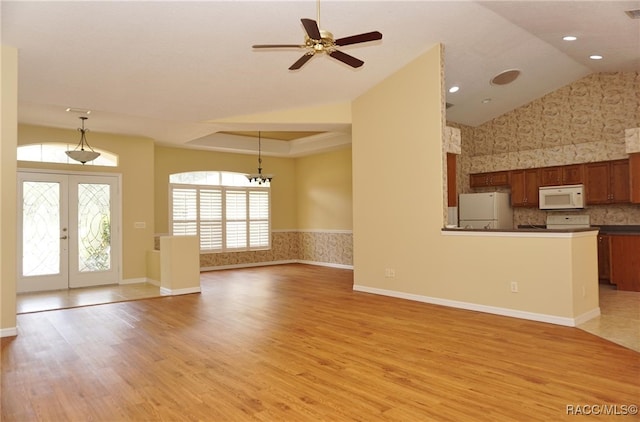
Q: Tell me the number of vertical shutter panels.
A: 4